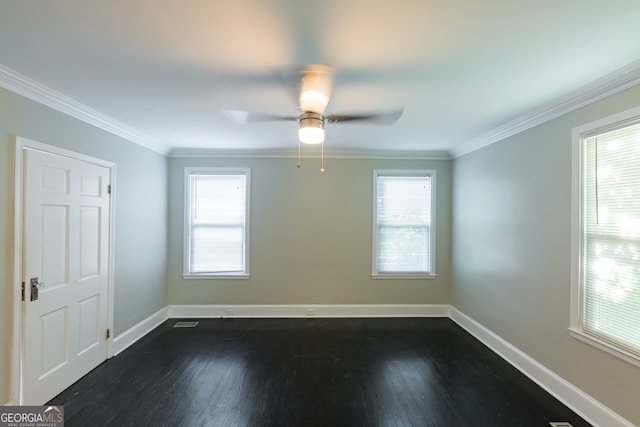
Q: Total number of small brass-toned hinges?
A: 2